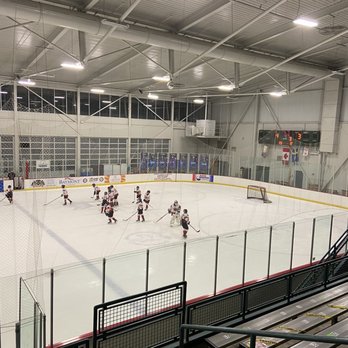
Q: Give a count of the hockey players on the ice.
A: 12